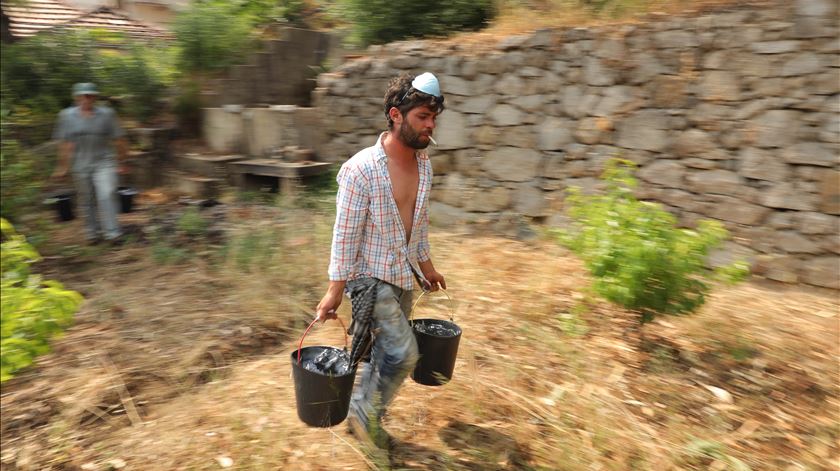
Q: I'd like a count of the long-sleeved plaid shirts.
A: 1